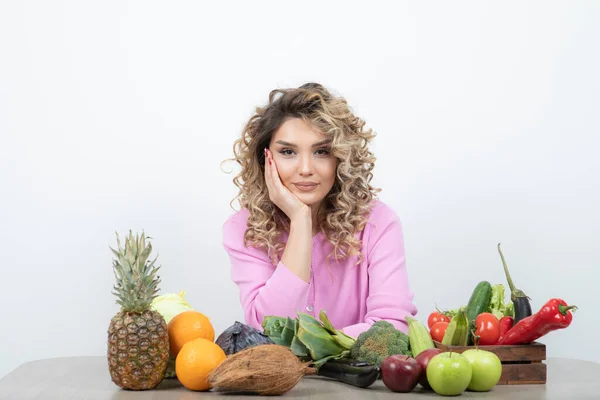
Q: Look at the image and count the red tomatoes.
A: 3